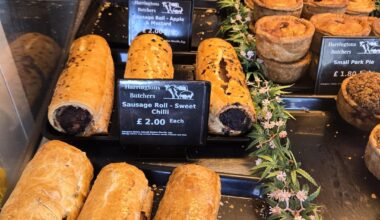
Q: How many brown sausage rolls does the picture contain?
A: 6